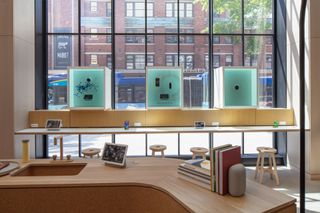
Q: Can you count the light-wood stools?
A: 4